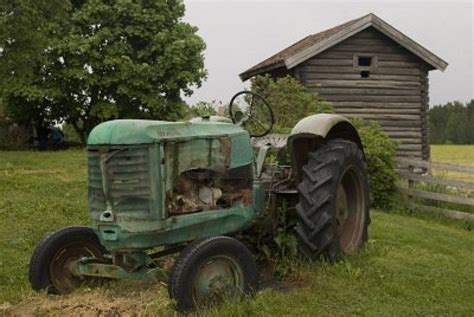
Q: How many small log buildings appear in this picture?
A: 1